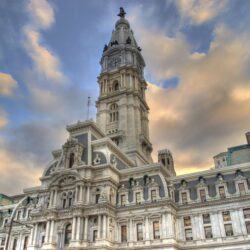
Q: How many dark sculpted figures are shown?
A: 5